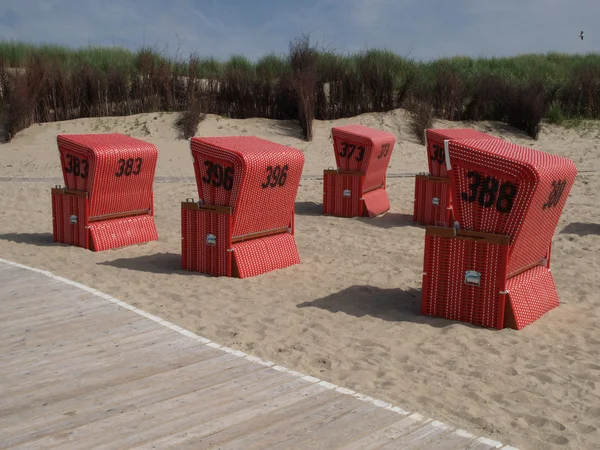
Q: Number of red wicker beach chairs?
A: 5